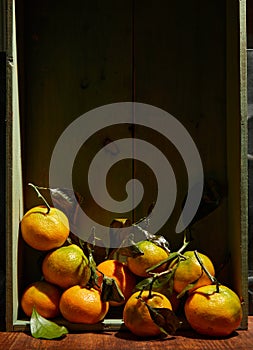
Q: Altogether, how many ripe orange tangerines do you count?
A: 9